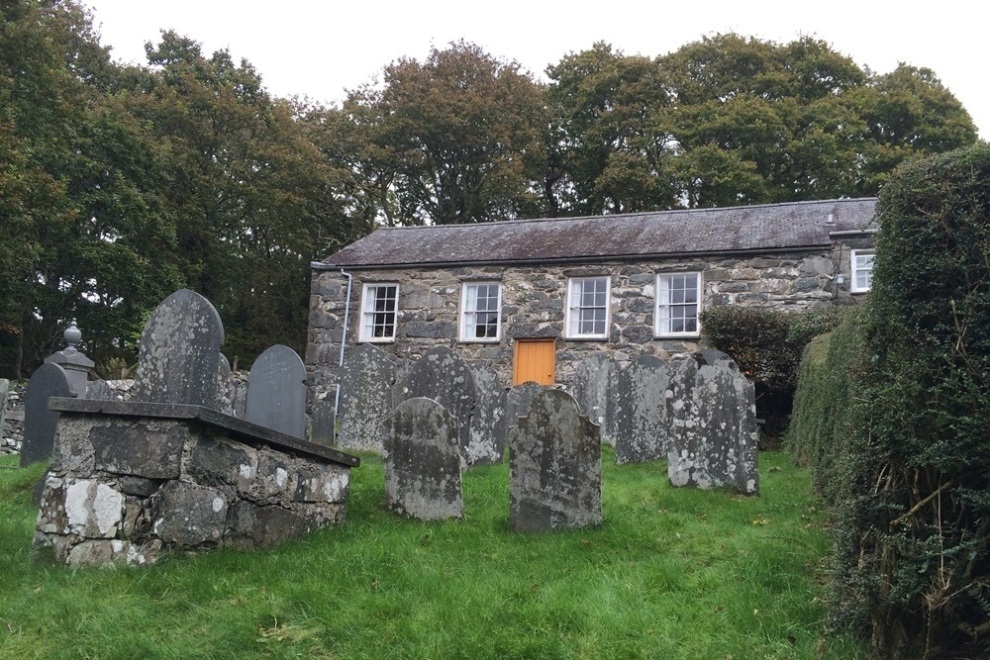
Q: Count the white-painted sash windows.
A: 5